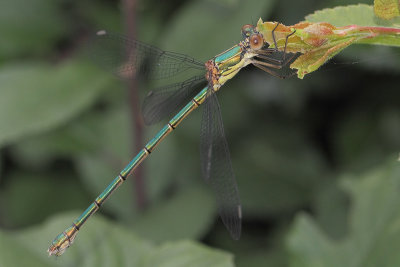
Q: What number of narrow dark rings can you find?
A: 6